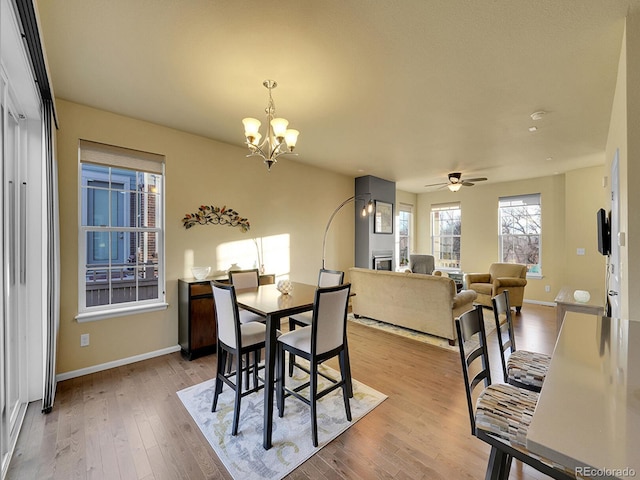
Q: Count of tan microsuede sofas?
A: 1